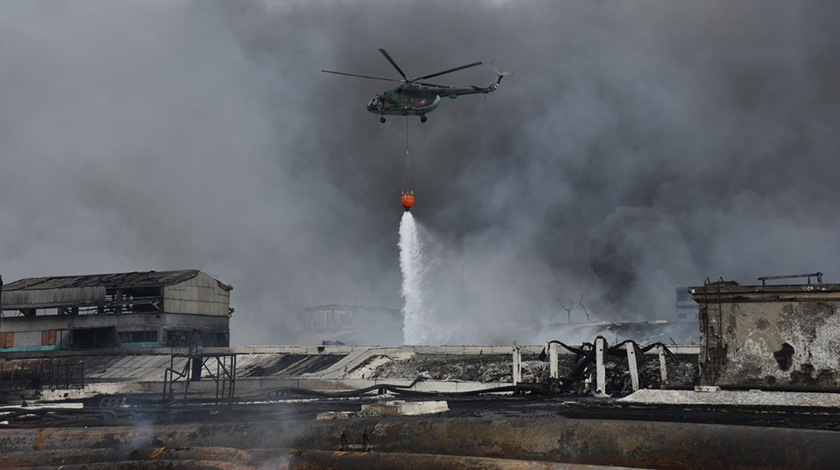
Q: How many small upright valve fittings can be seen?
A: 2